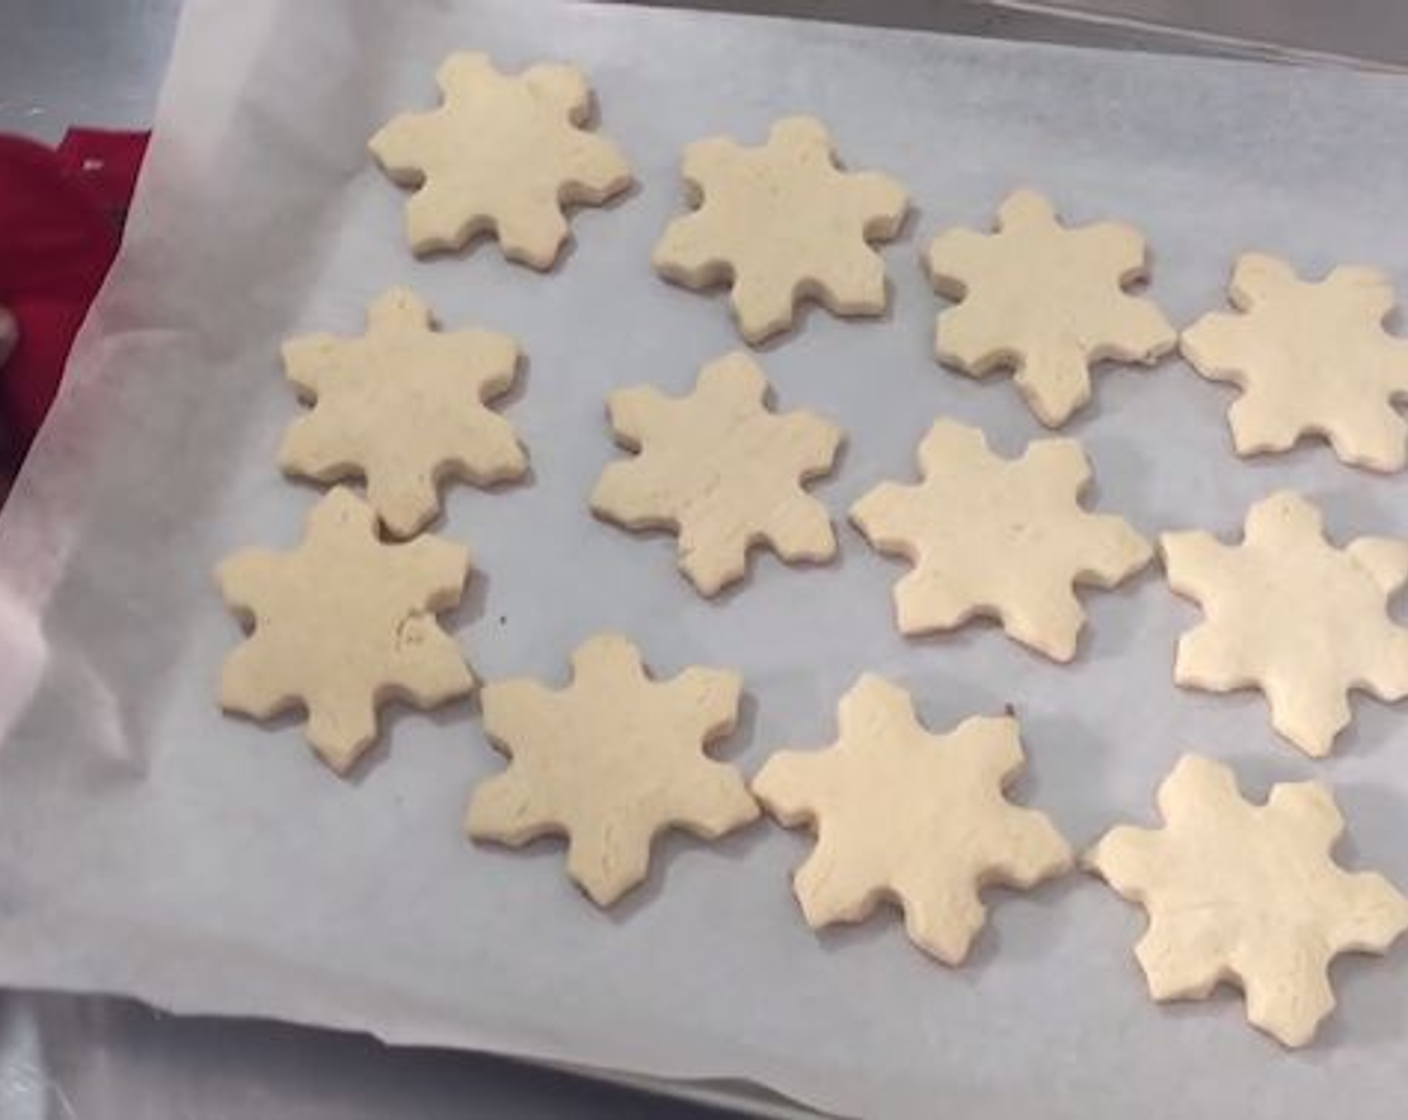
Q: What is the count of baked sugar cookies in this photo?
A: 12